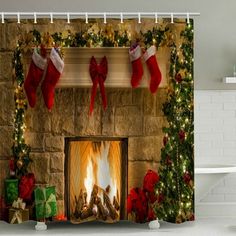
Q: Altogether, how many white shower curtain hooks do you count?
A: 12